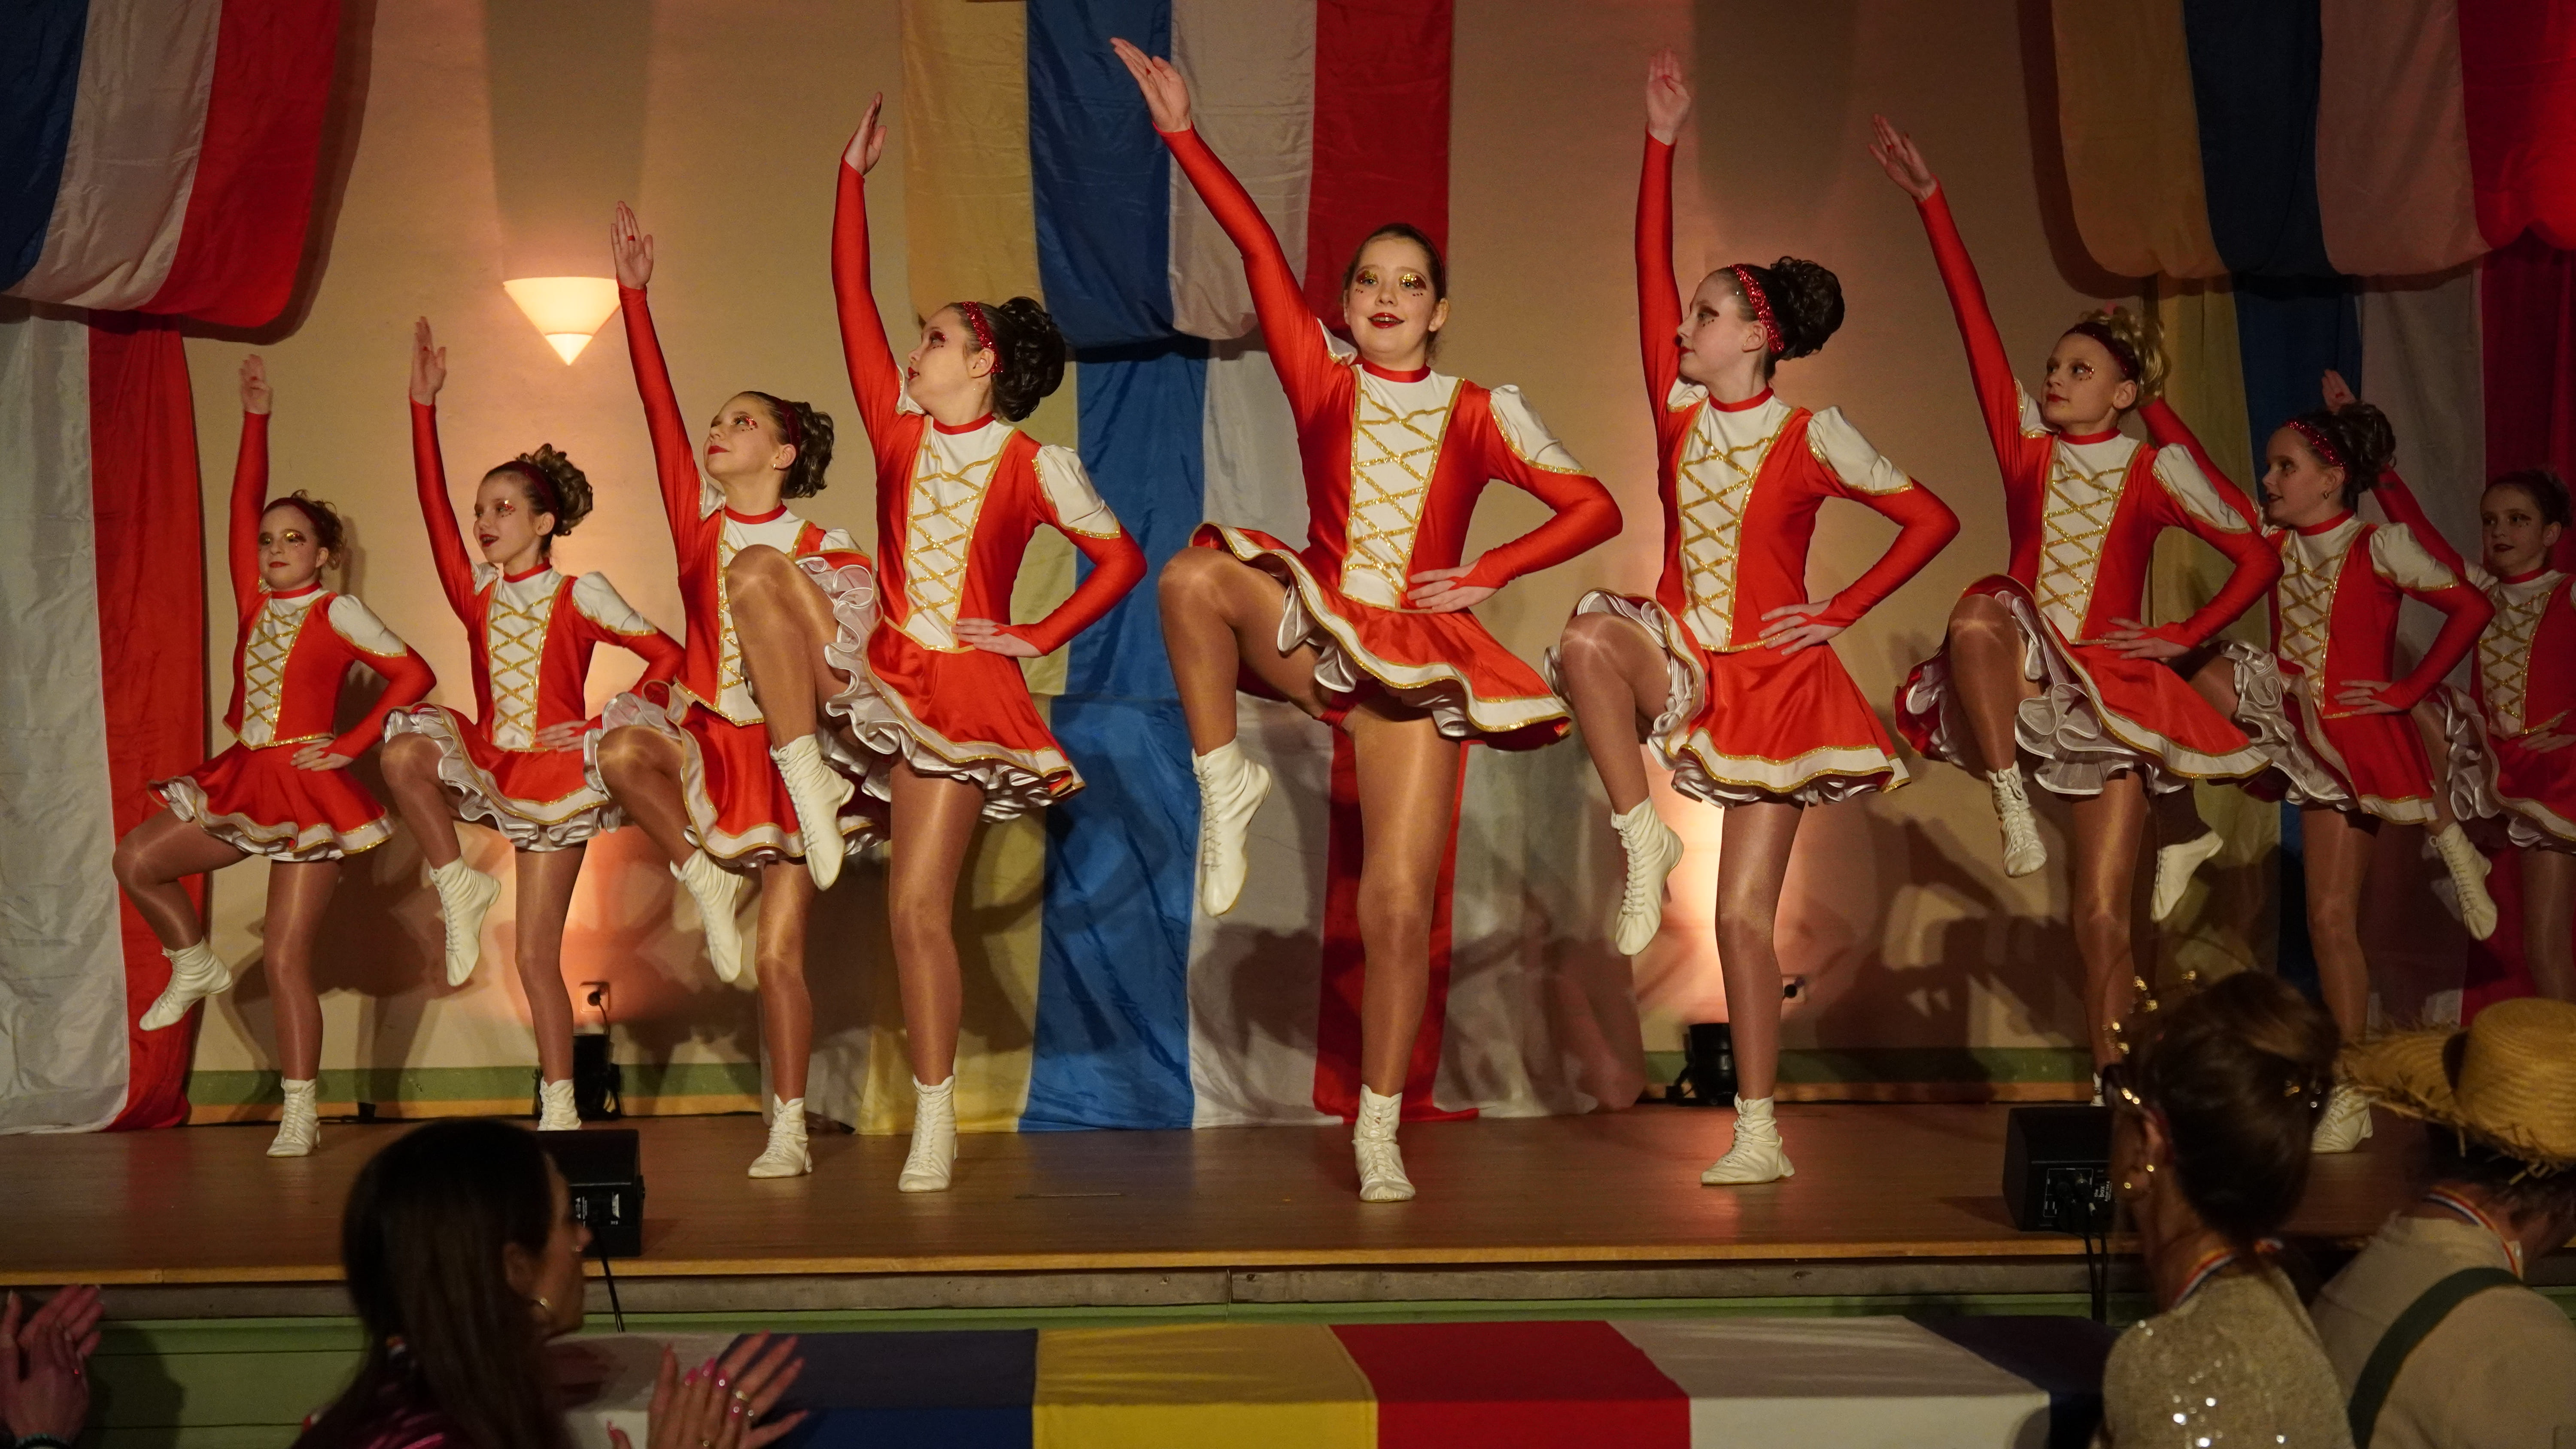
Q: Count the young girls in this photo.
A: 9